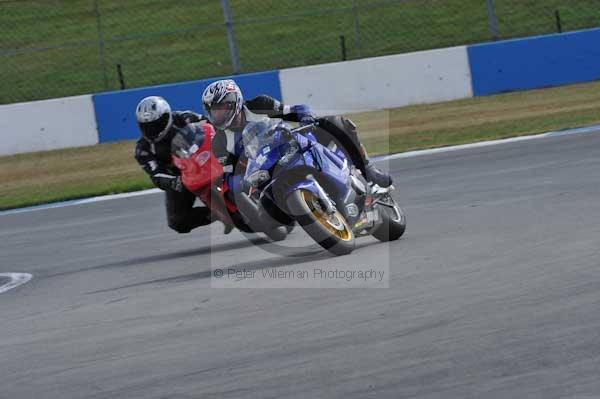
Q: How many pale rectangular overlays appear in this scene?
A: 1